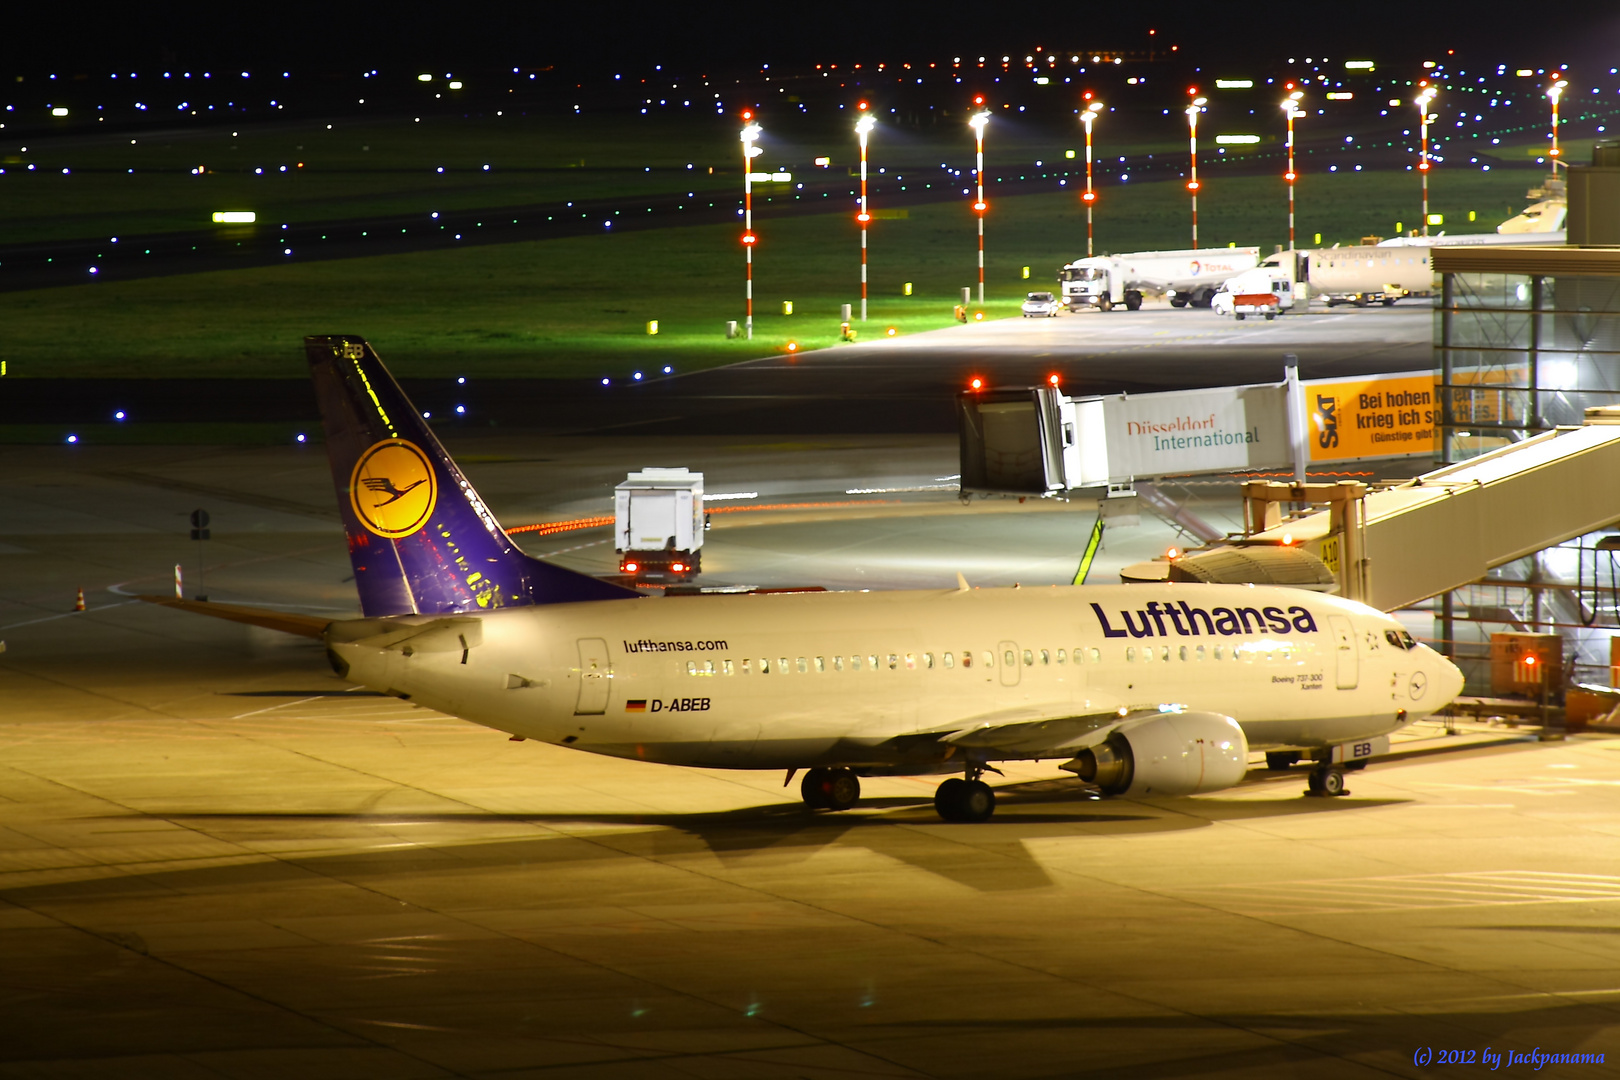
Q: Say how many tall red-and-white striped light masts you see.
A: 8